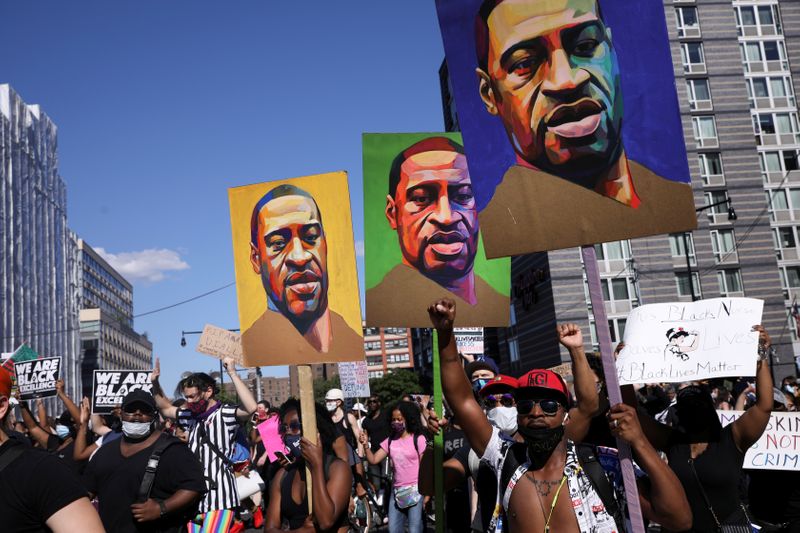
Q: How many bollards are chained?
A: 0